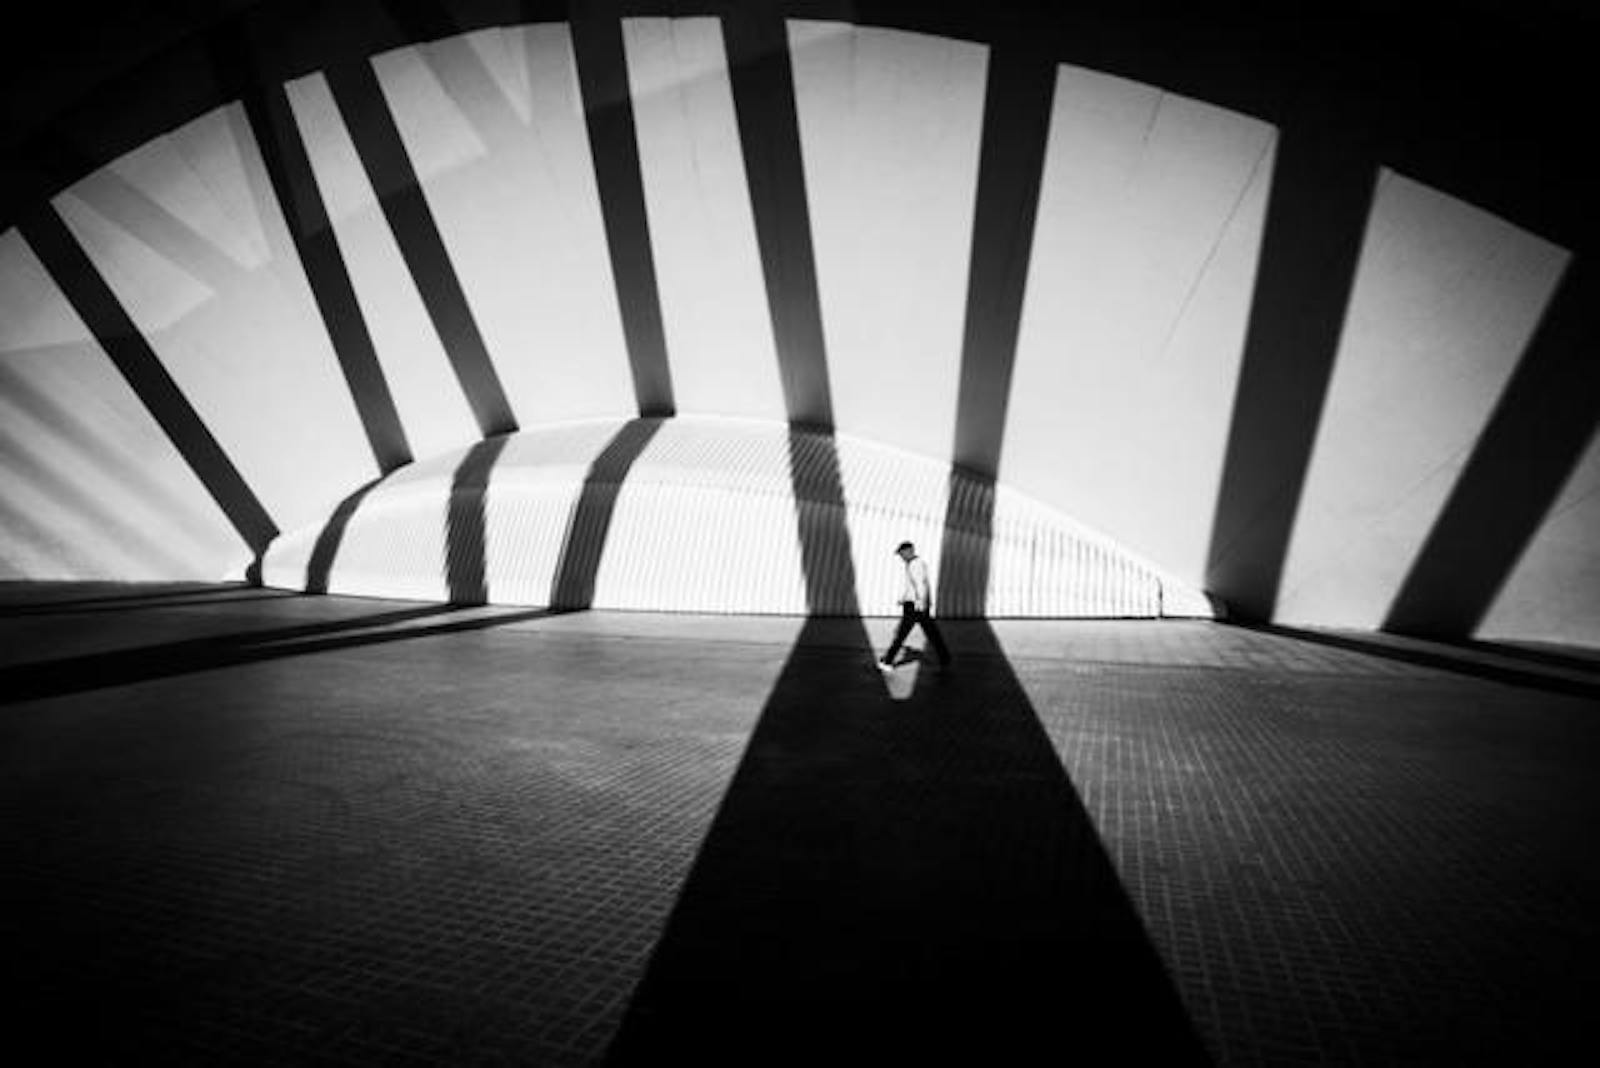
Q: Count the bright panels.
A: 9